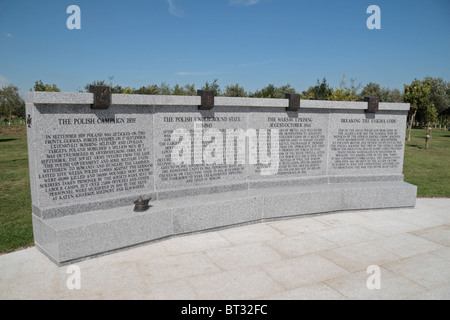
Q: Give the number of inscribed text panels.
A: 4